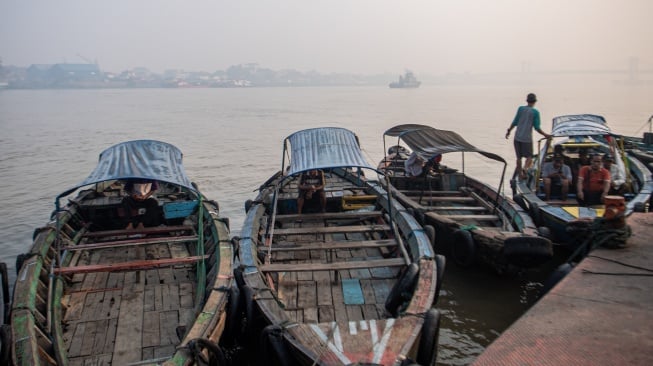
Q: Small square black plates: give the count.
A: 0